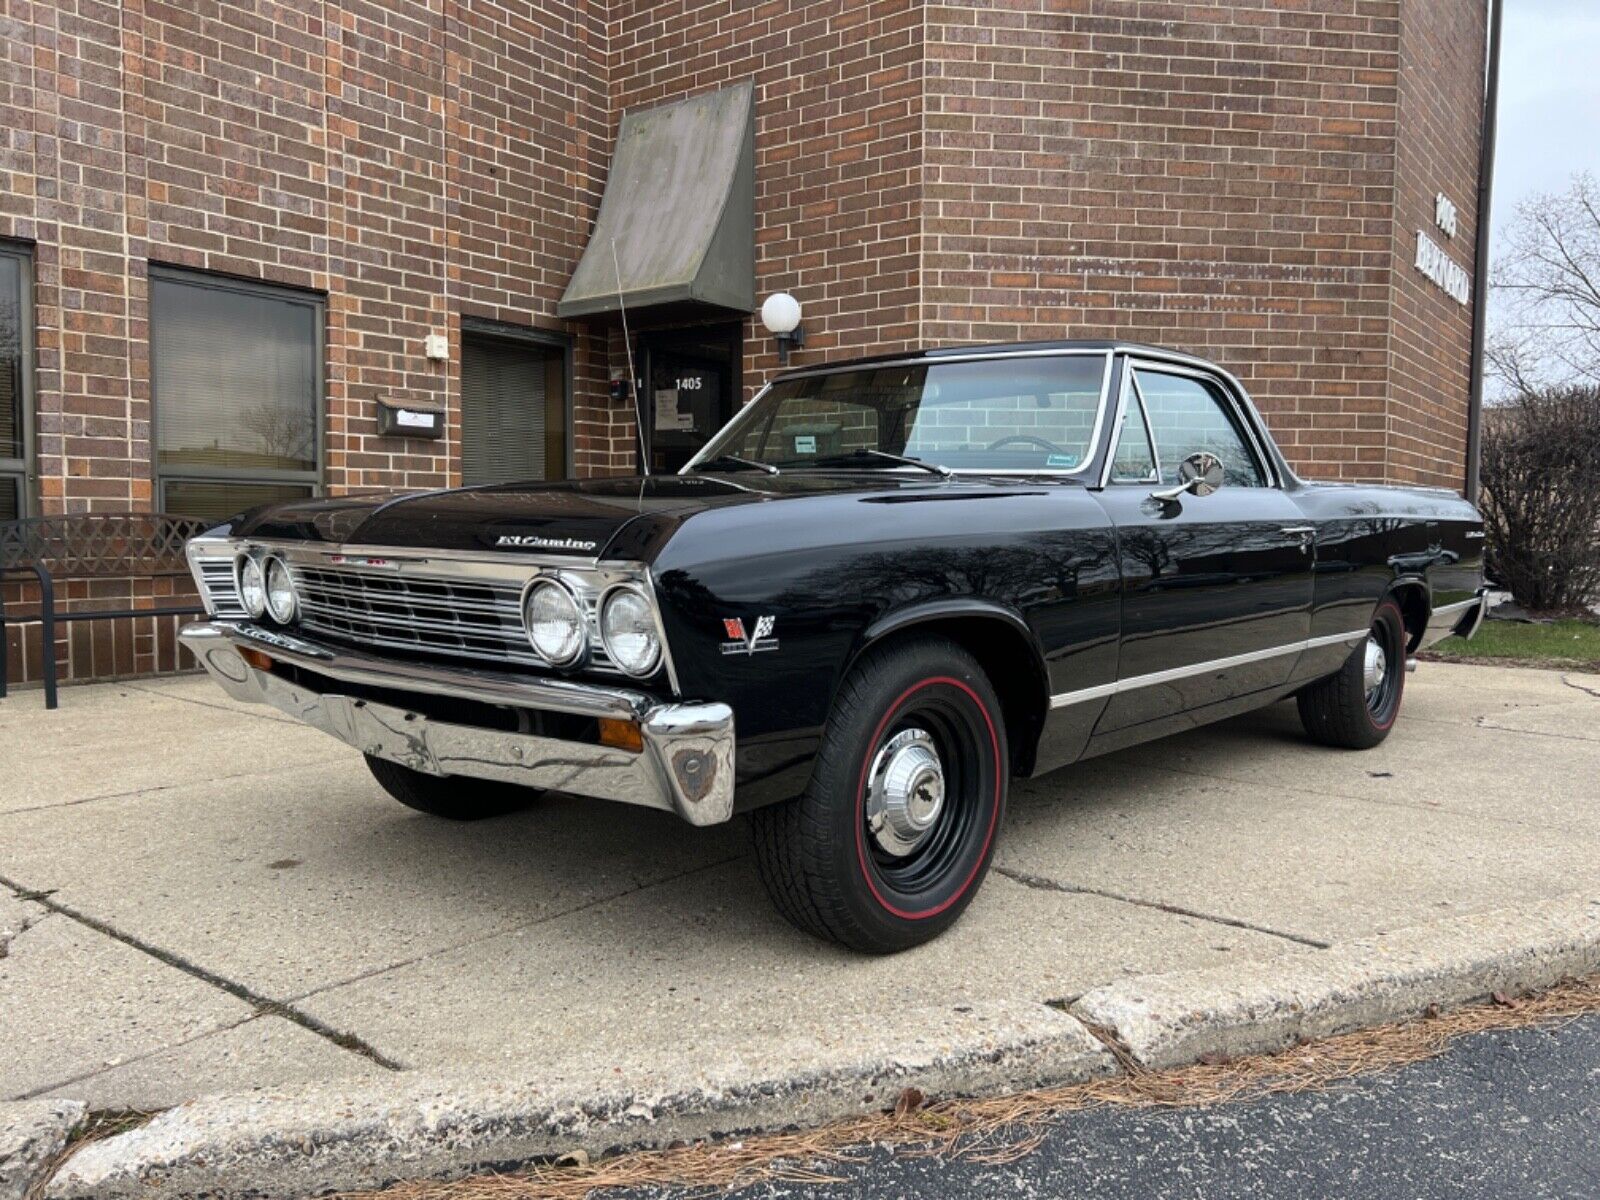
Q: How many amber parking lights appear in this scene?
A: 2